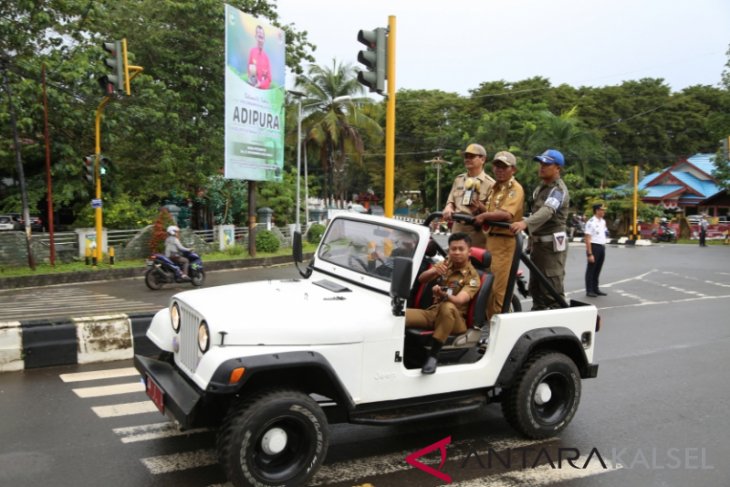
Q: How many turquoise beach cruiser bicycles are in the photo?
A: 0